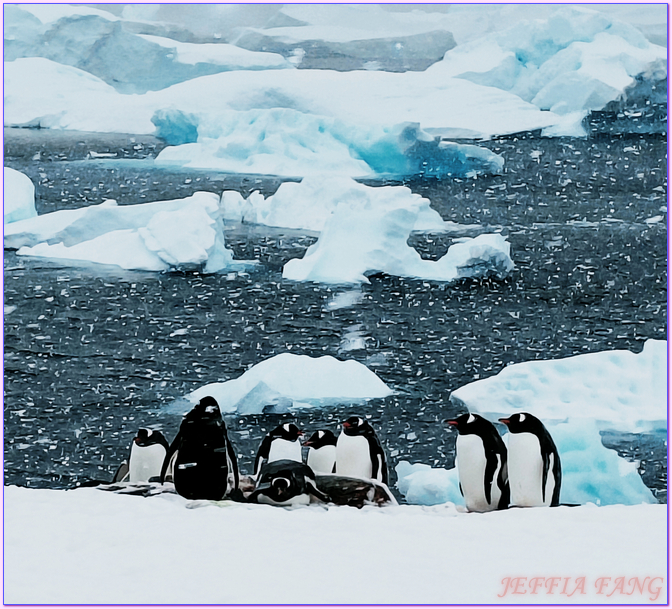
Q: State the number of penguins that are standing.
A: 7